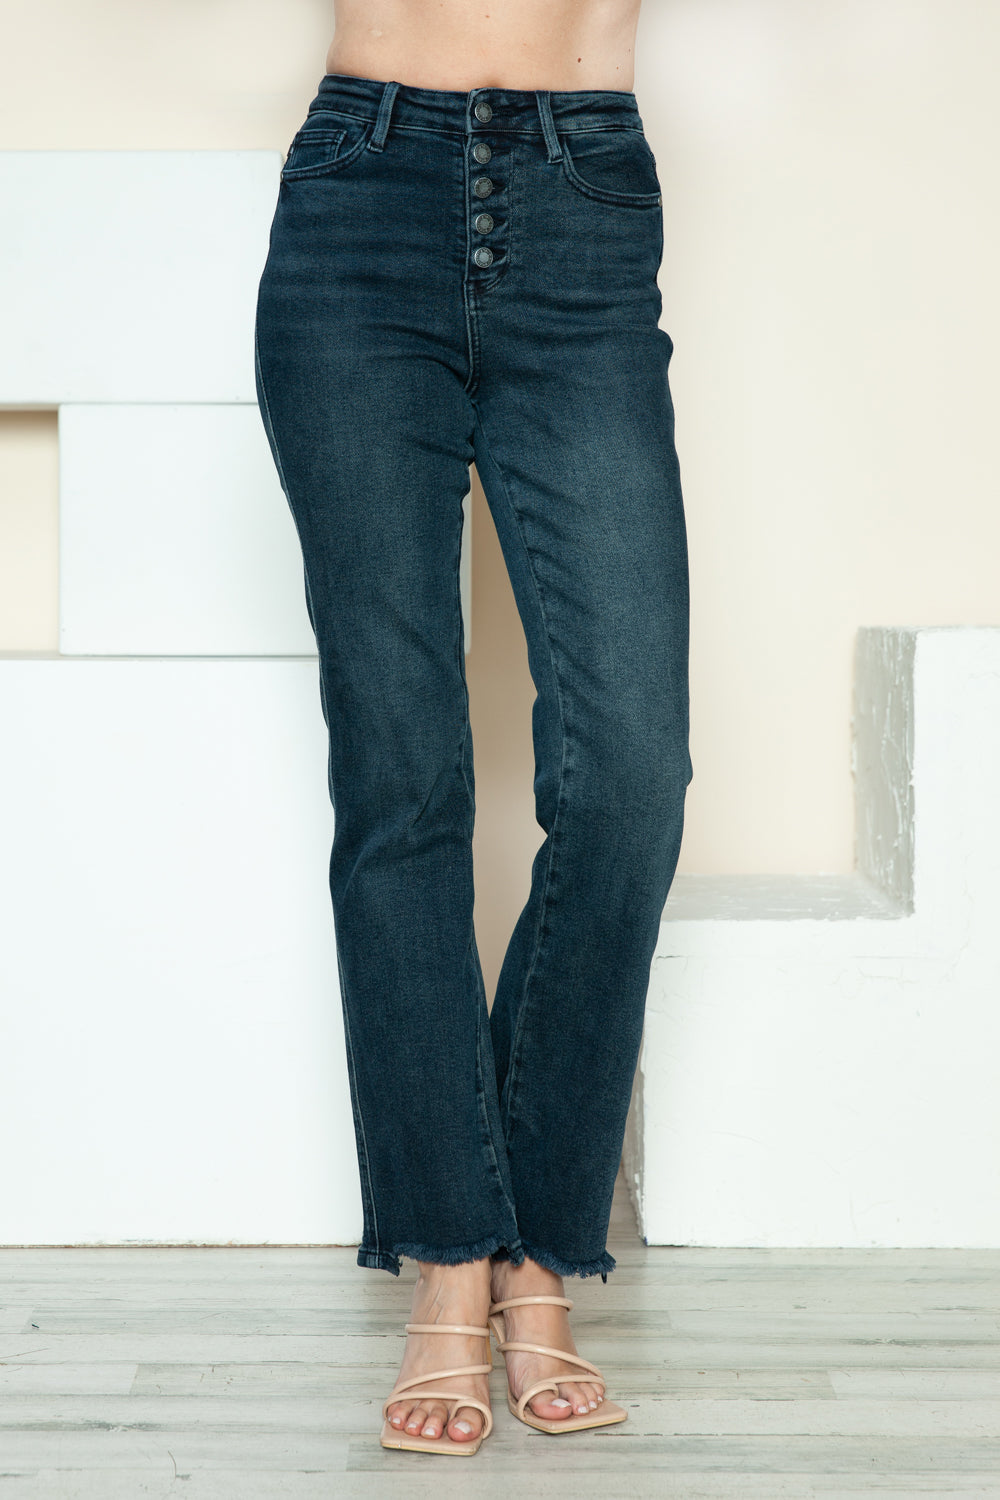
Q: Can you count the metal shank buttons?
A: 5